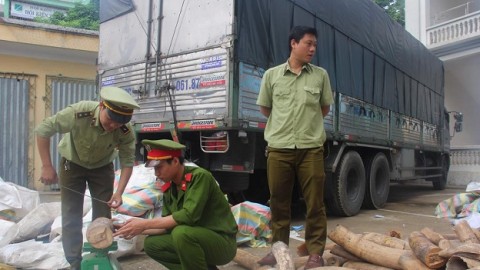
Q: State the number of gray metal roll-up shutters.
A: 2